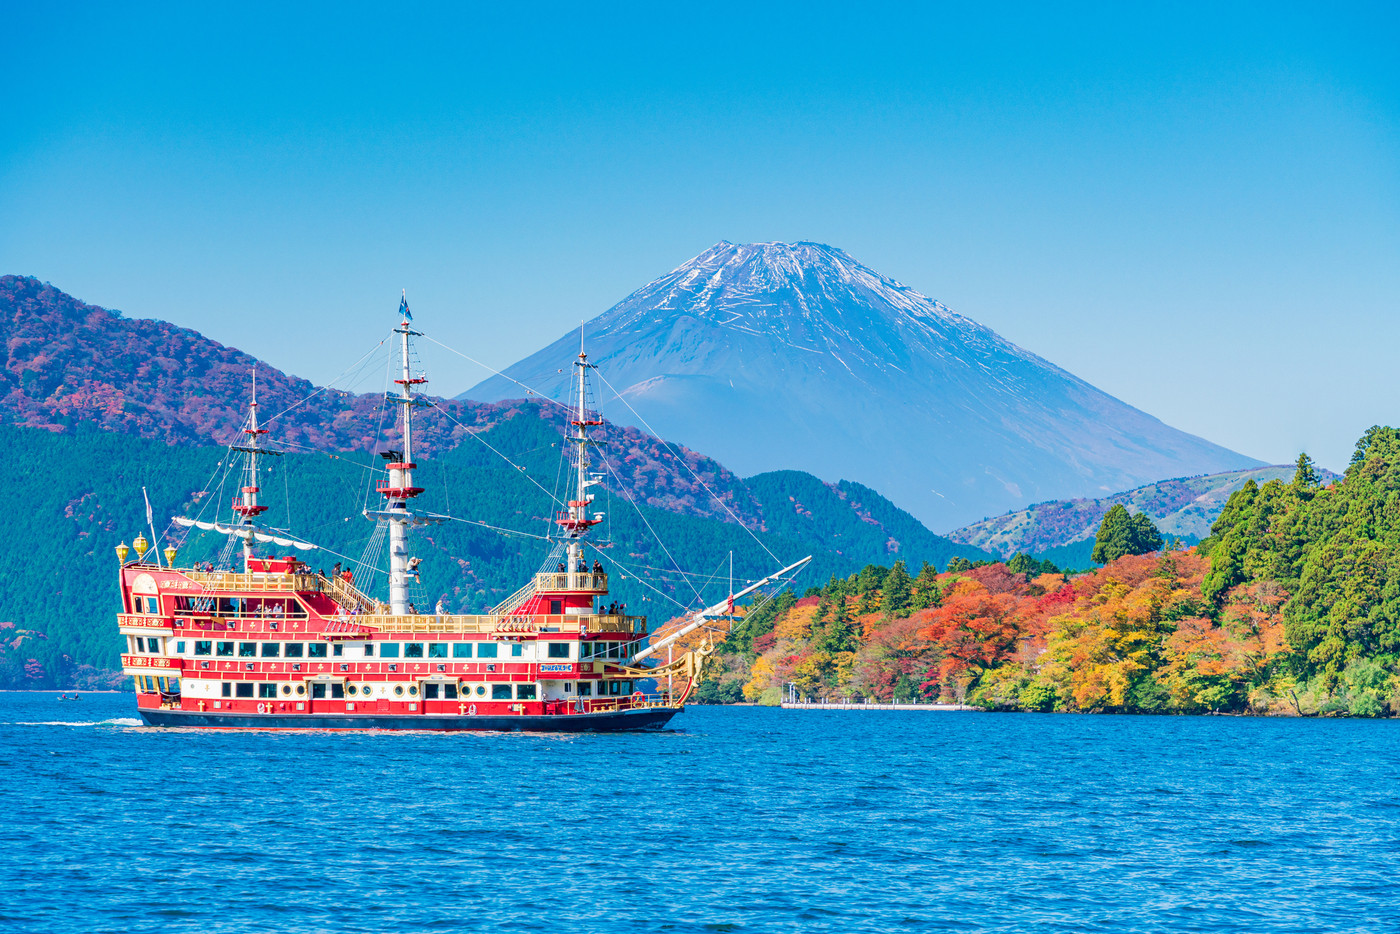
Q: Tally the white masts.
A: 3